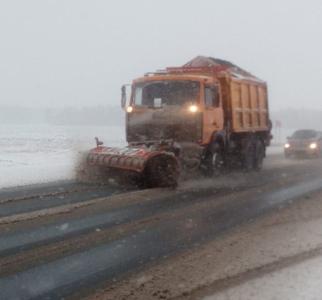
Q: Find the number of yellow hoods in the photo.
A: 0